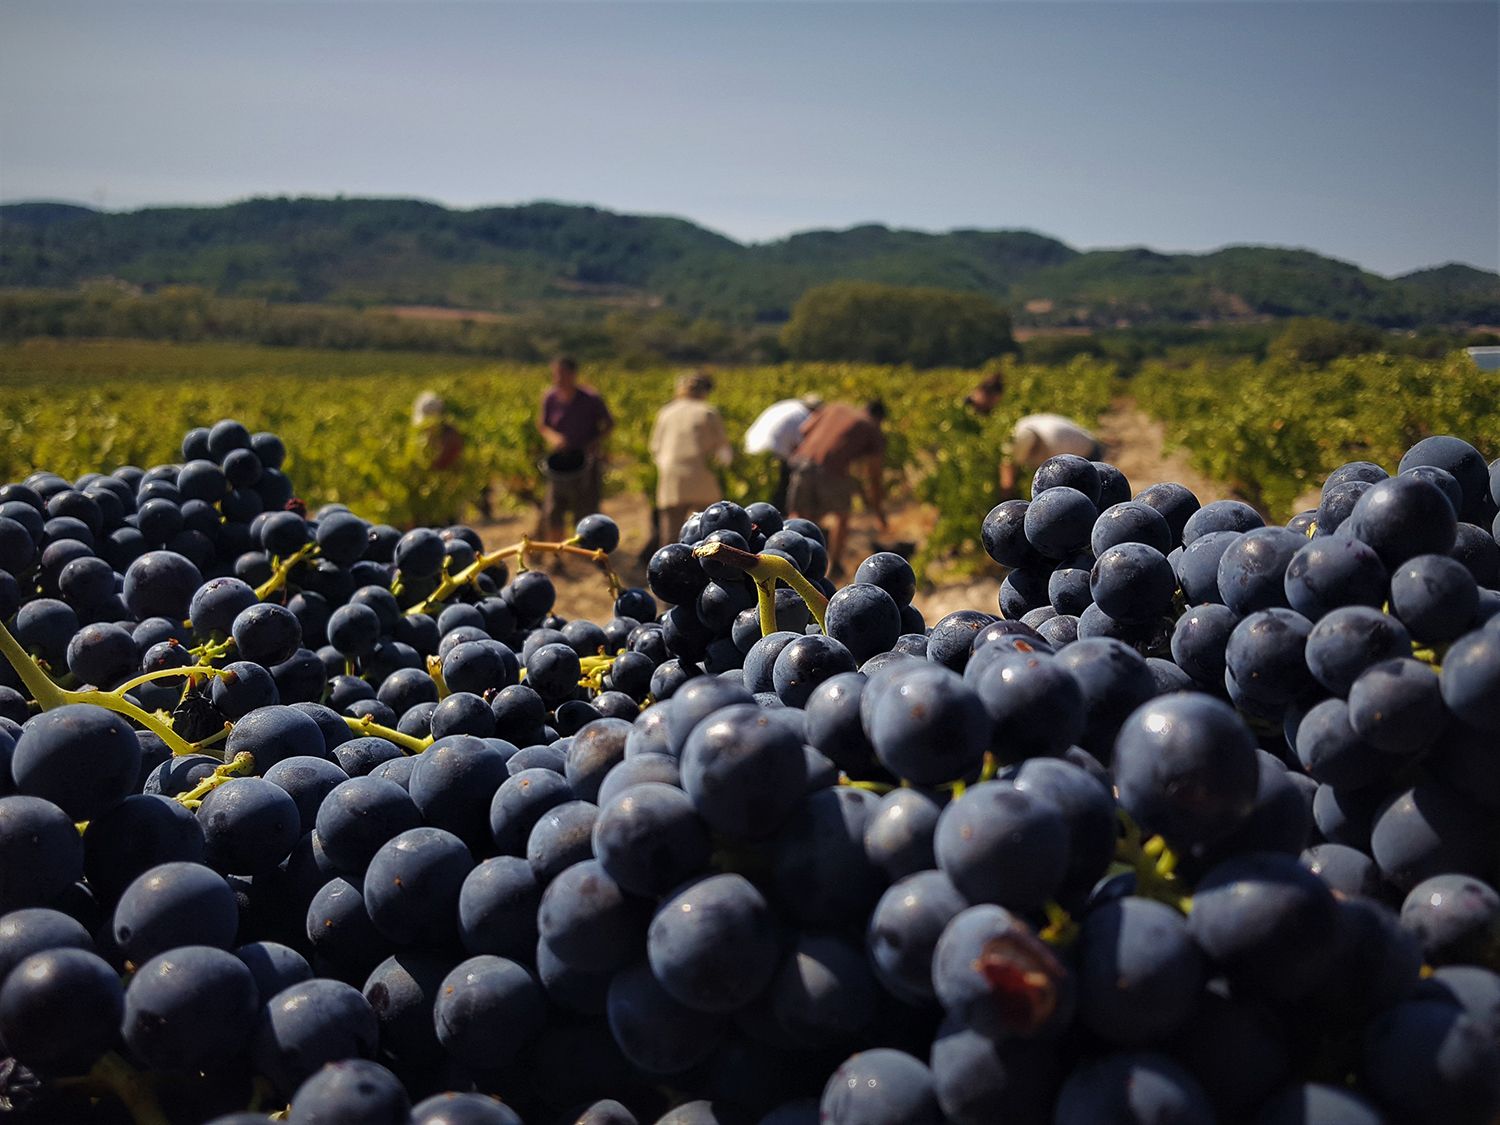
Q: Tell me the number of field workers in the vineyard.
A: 7